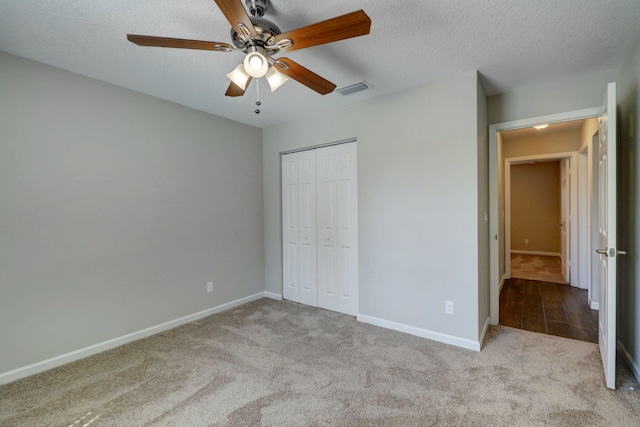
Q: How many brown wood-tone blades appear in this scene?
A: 5